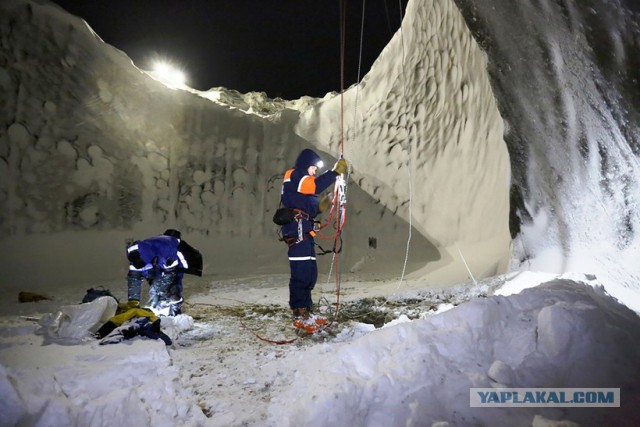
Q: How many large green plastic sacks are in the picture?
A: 0